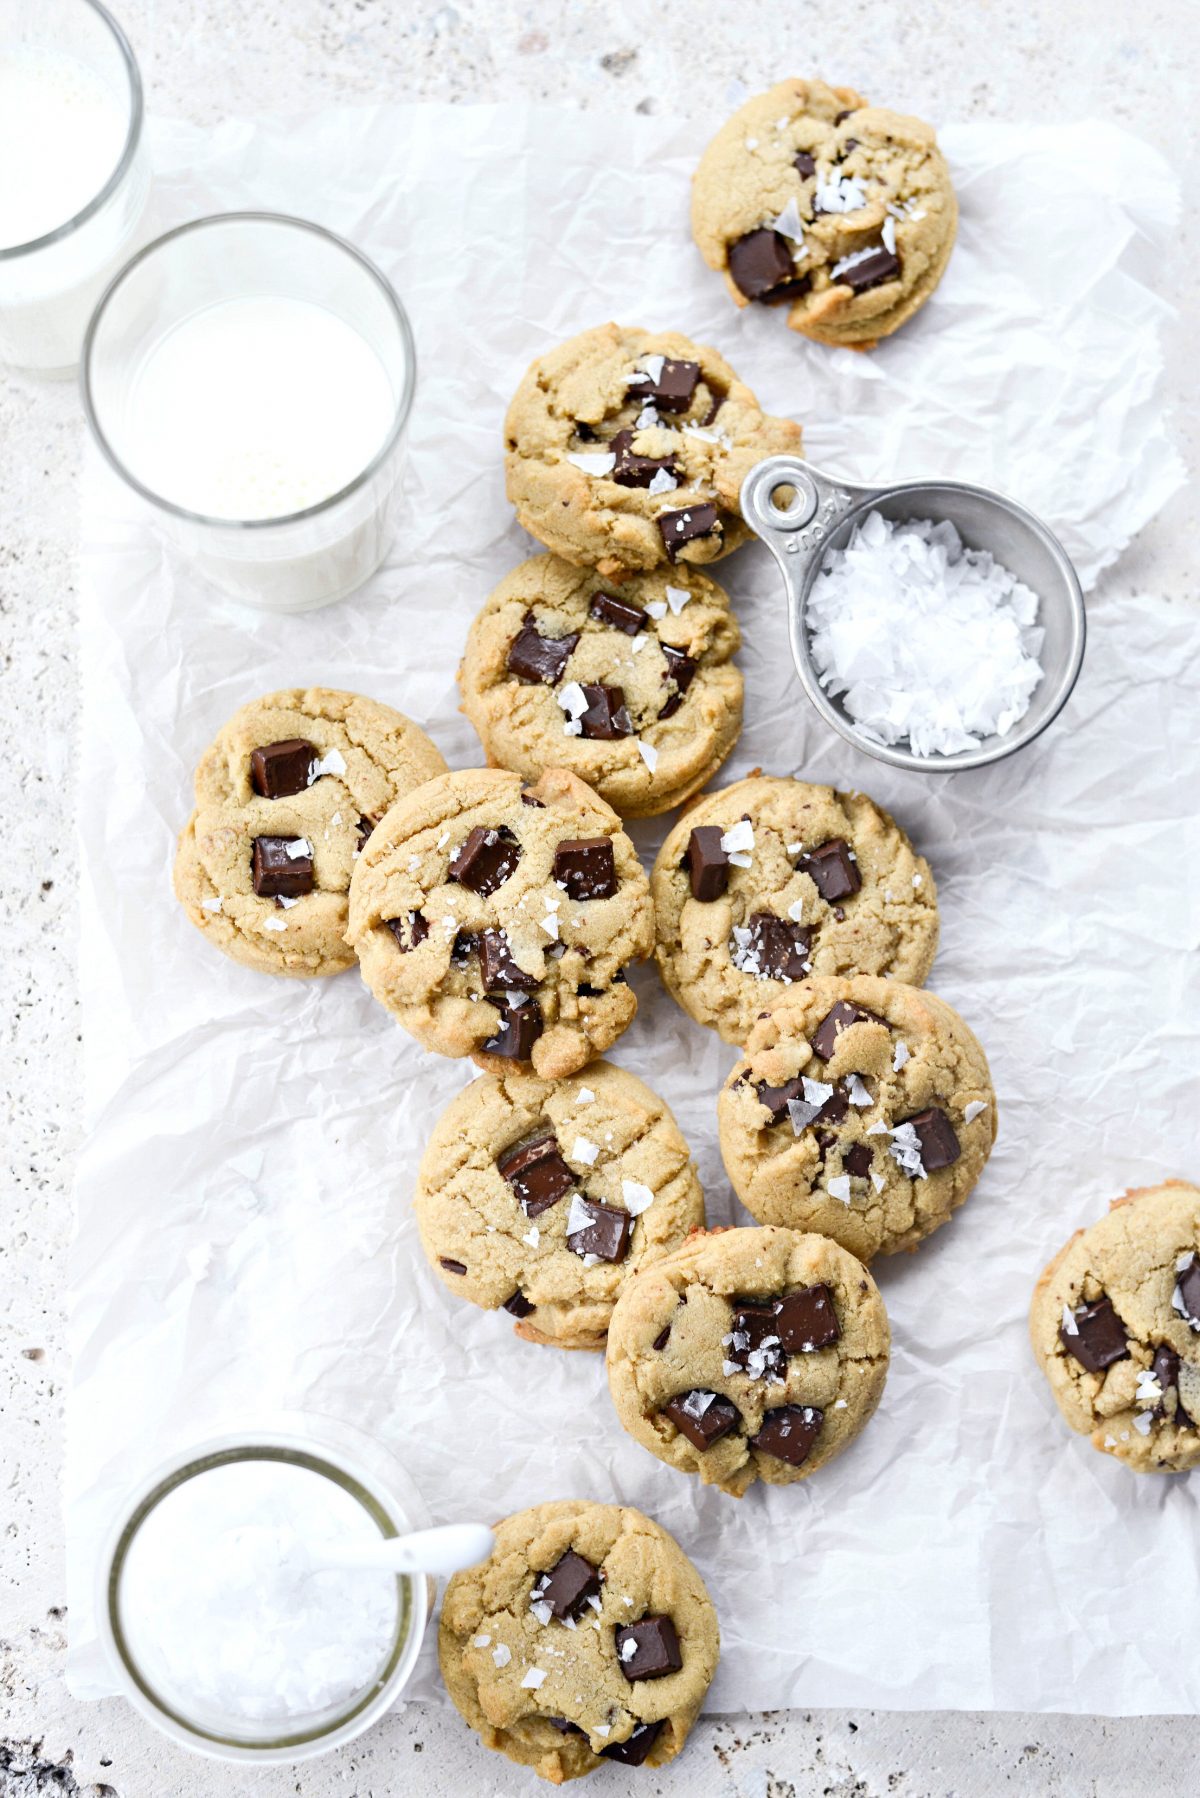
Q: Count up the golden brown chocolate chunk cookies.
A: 11